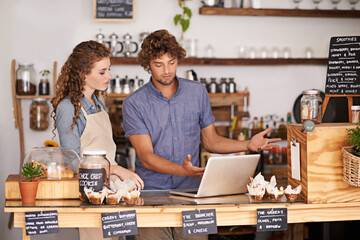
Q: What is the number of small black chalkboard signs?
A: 4